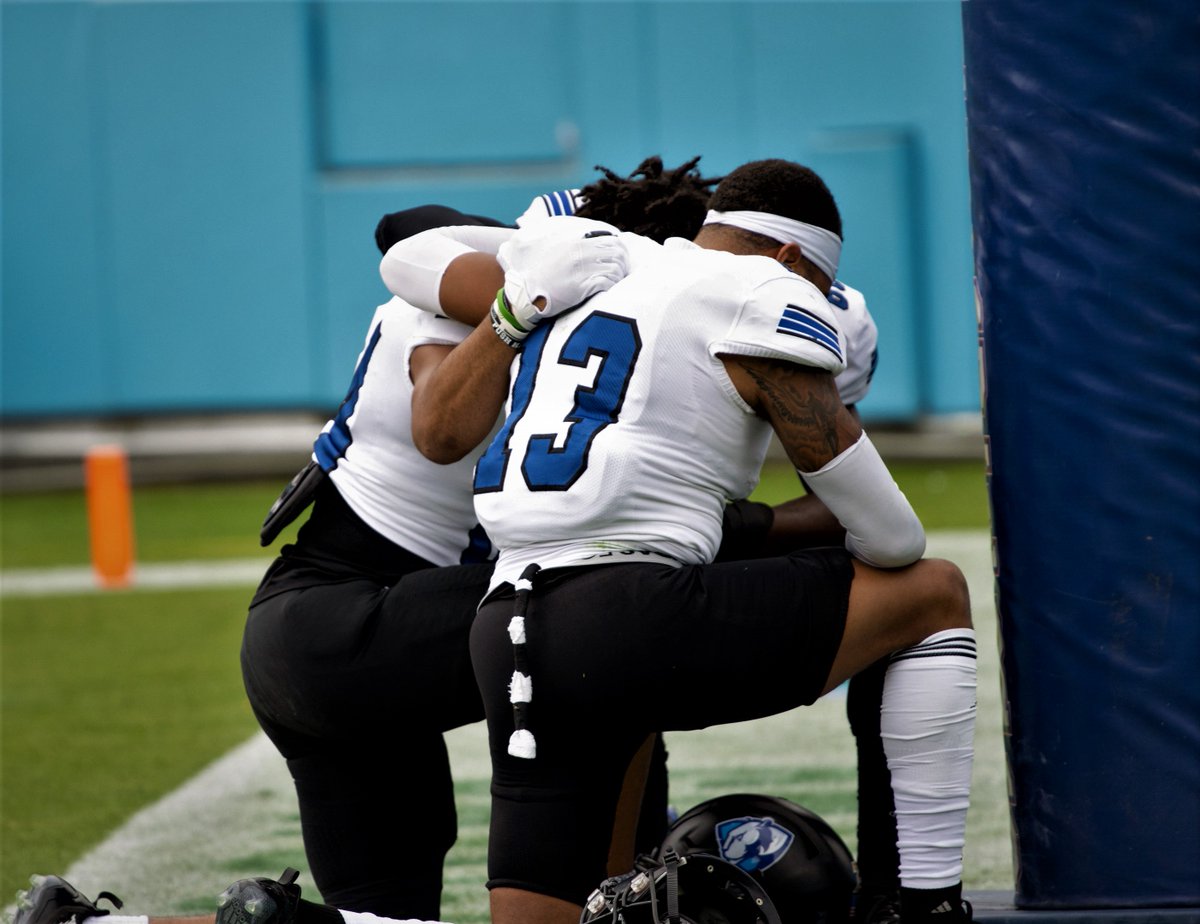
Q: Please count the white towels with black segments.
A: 1